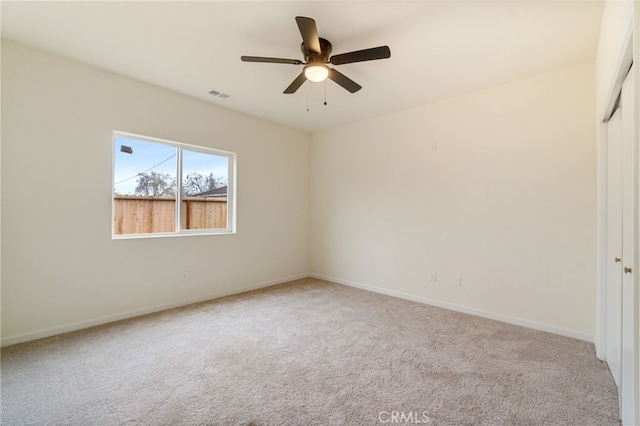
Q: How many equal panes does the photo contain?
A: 2